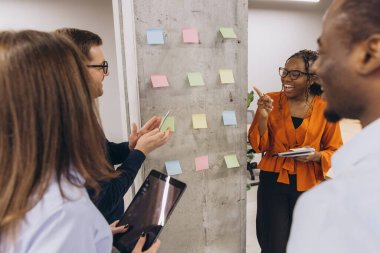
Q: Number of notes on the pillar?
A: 12